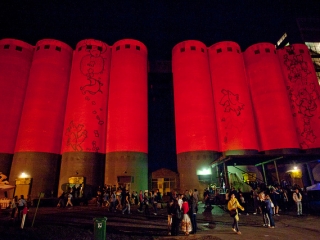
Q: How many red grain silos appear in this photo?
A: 8